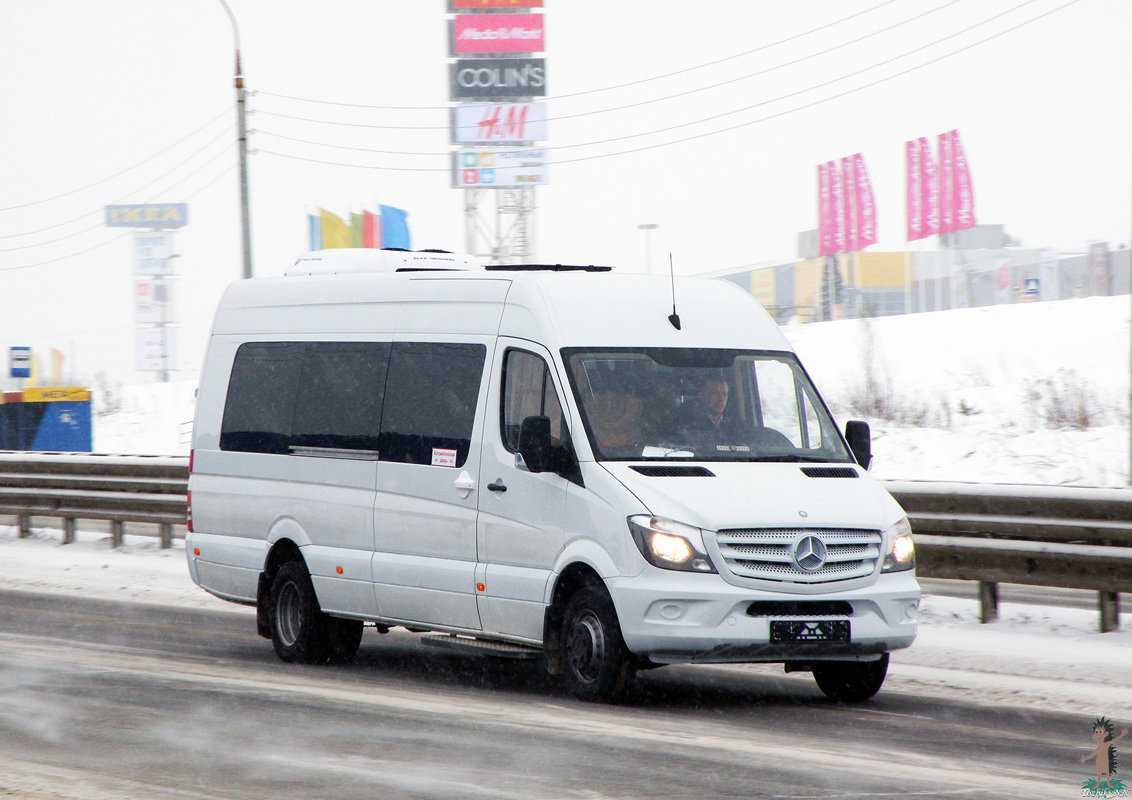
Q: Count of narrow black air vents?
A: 2